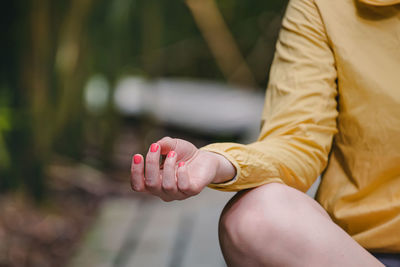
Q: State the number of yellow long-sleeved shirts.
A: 1